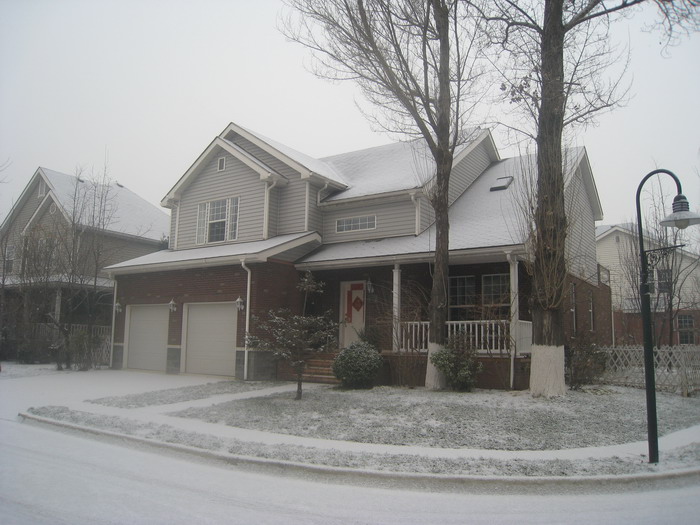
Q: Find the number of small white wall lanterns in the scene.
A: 4